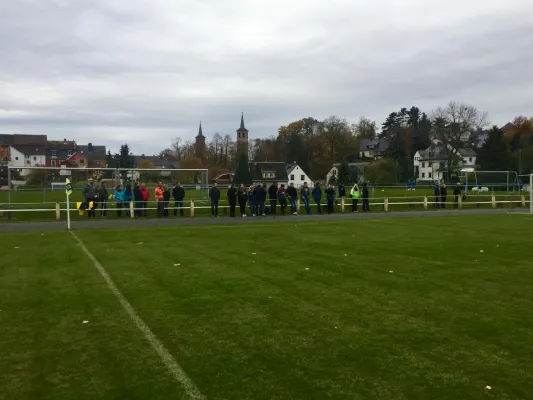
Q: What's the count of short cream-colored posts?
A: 10